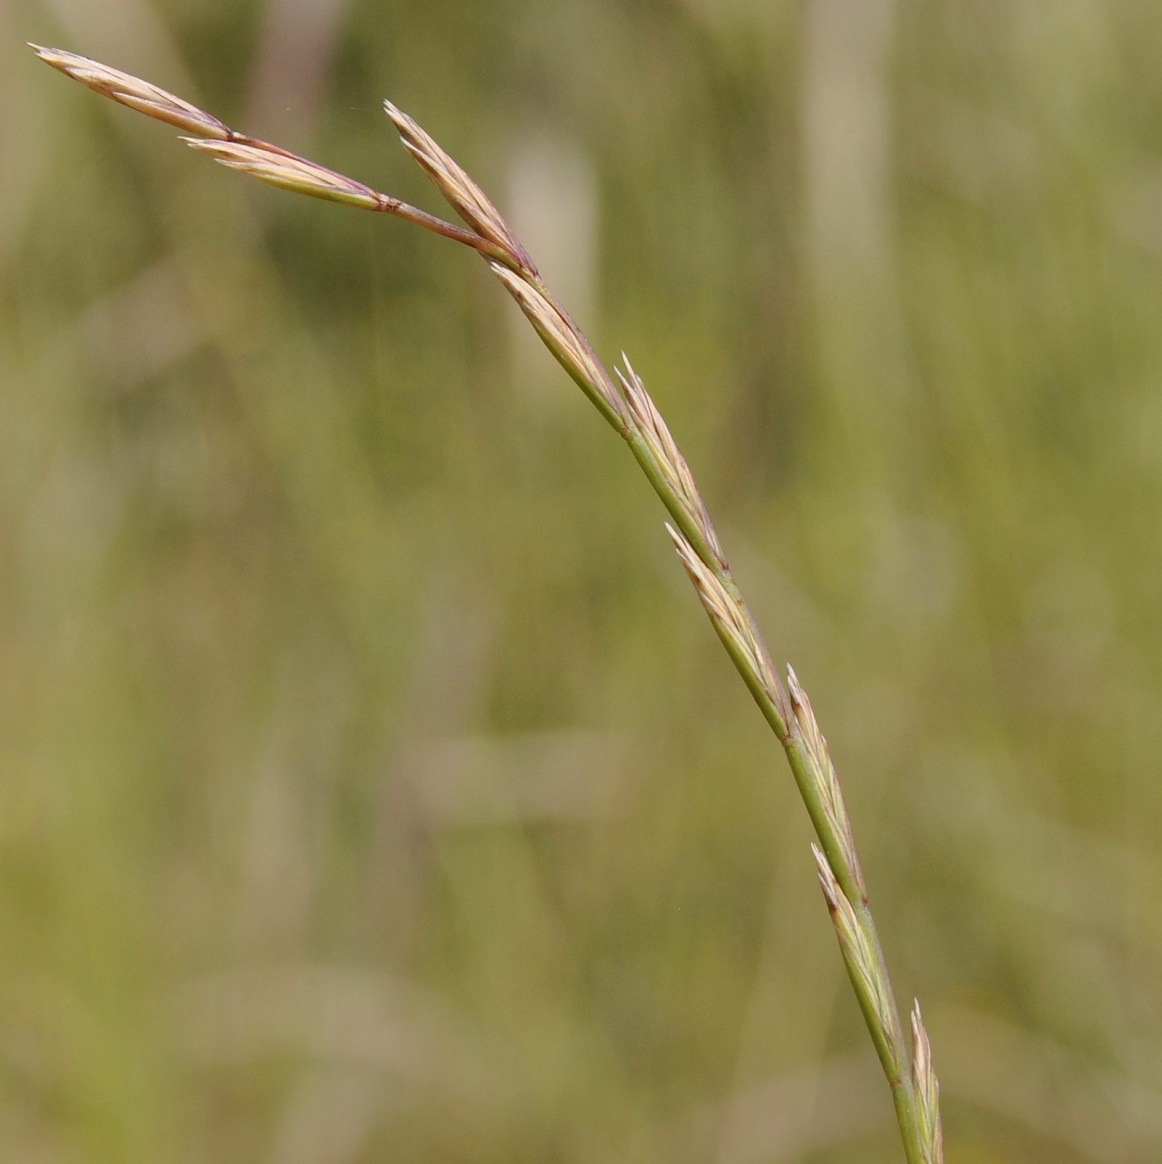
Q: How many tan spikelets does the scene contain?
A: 9